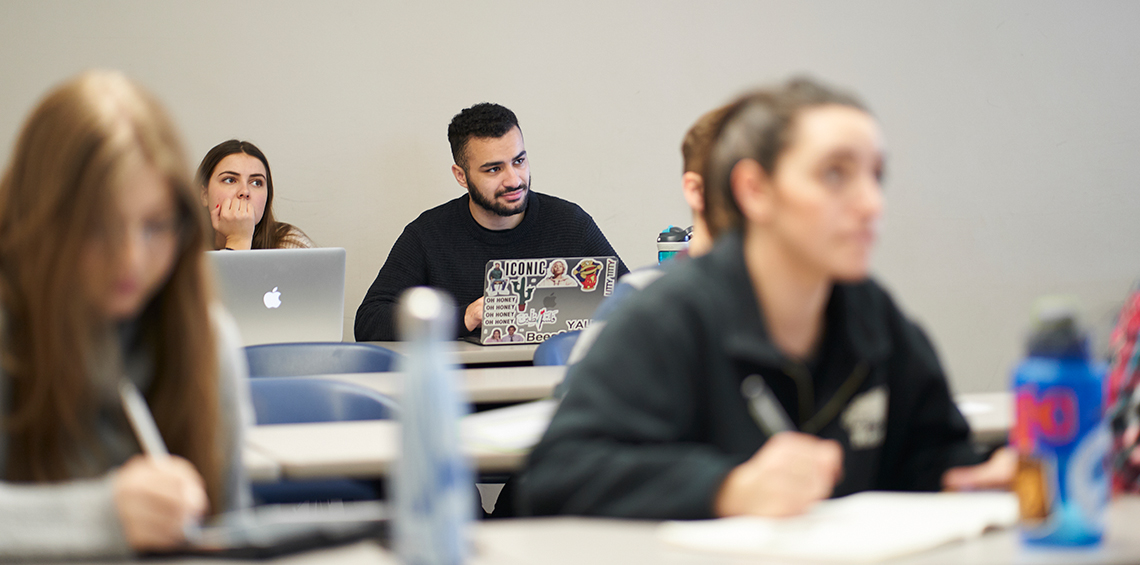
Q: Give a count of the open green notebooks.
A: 0